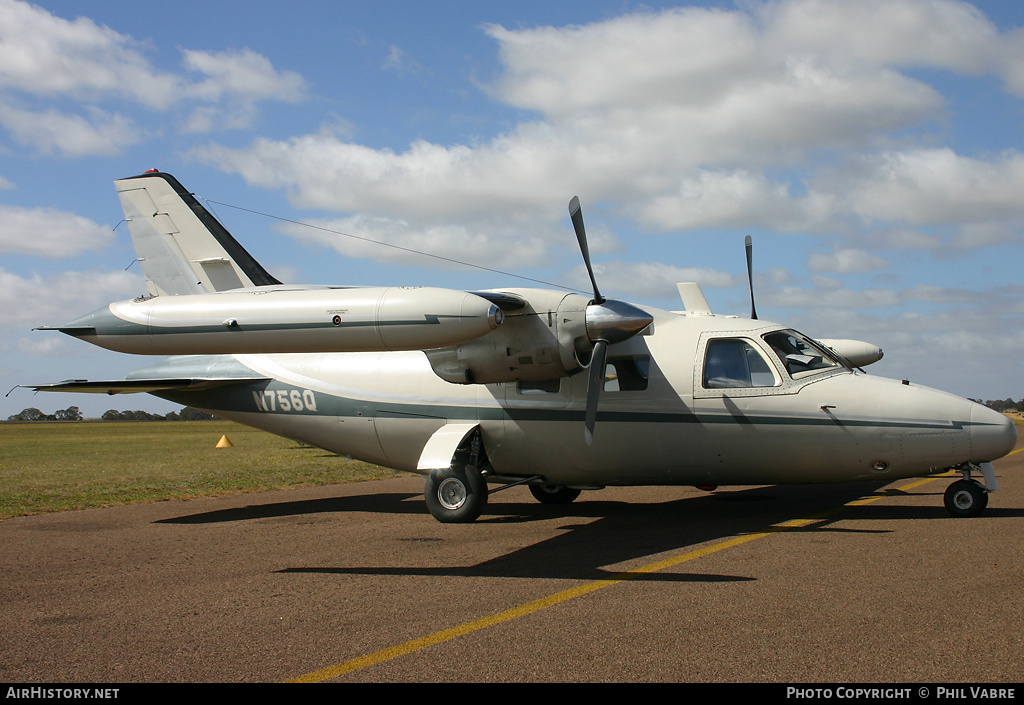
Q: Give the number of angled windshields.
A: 1